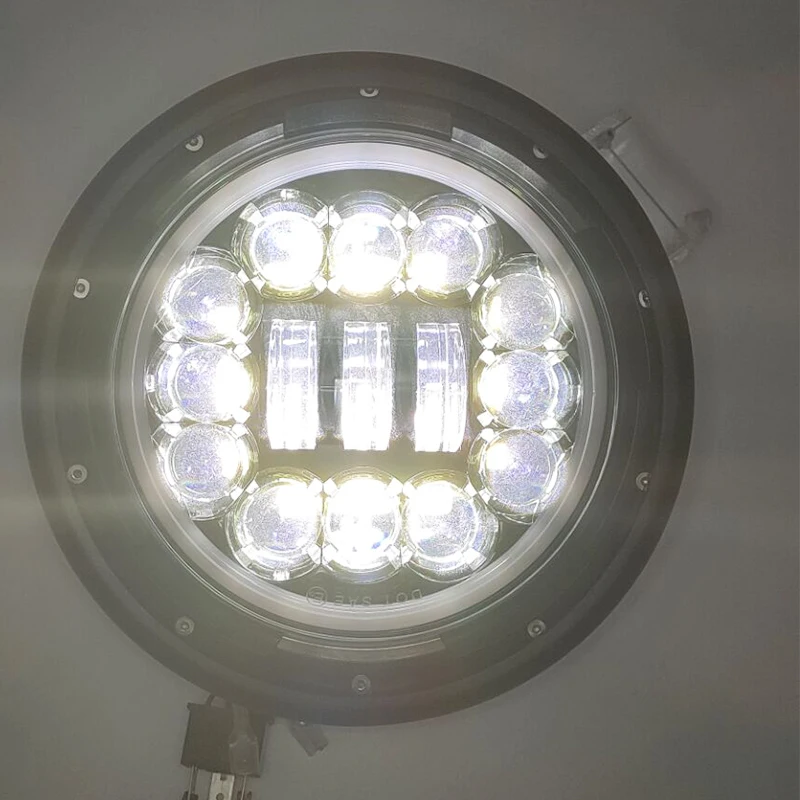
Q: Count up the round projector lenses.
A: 12